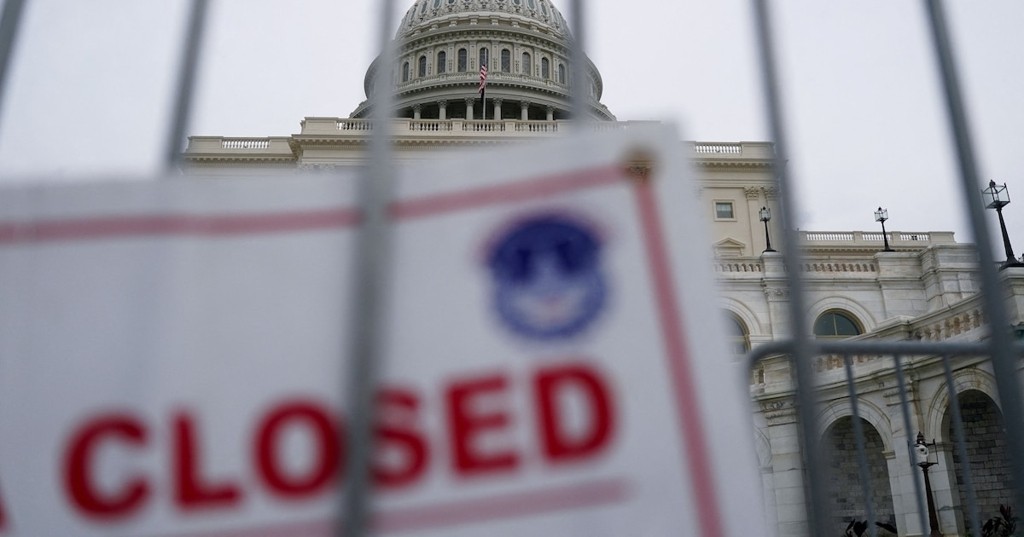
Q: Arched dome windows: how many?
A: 9